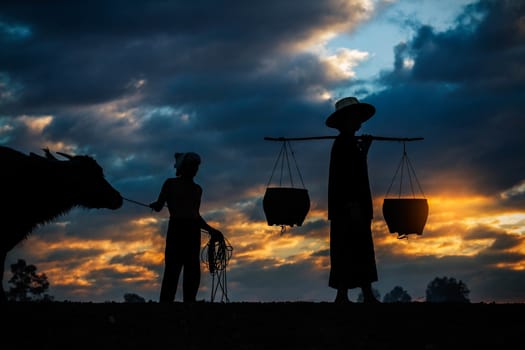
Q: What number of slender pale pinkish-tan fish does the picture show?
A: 0